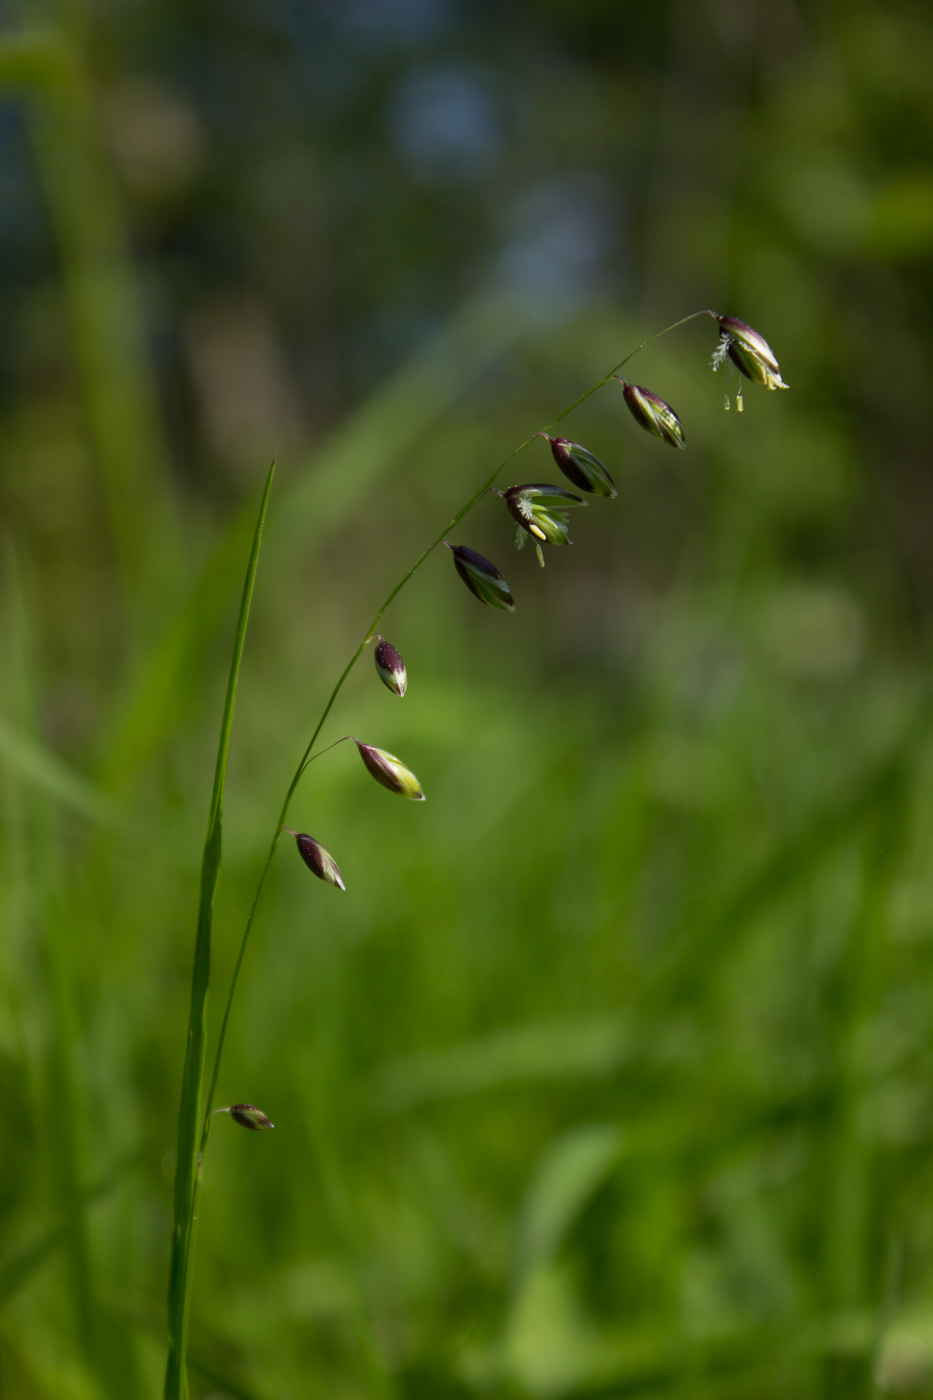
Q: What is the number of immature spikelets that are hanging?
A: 7